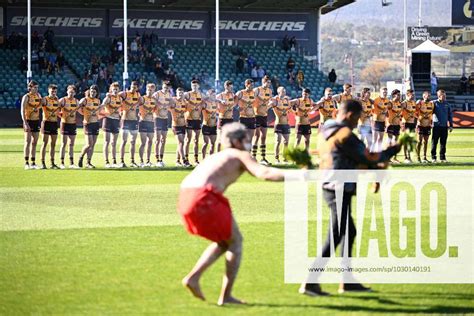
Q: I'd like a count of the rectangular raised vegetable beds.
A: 0